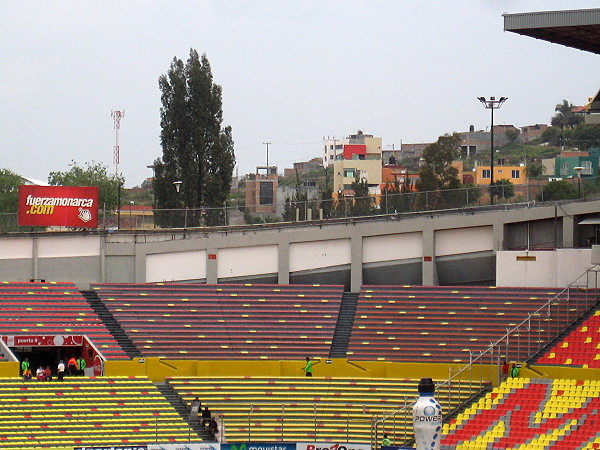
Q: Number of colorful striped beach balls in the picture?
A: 0